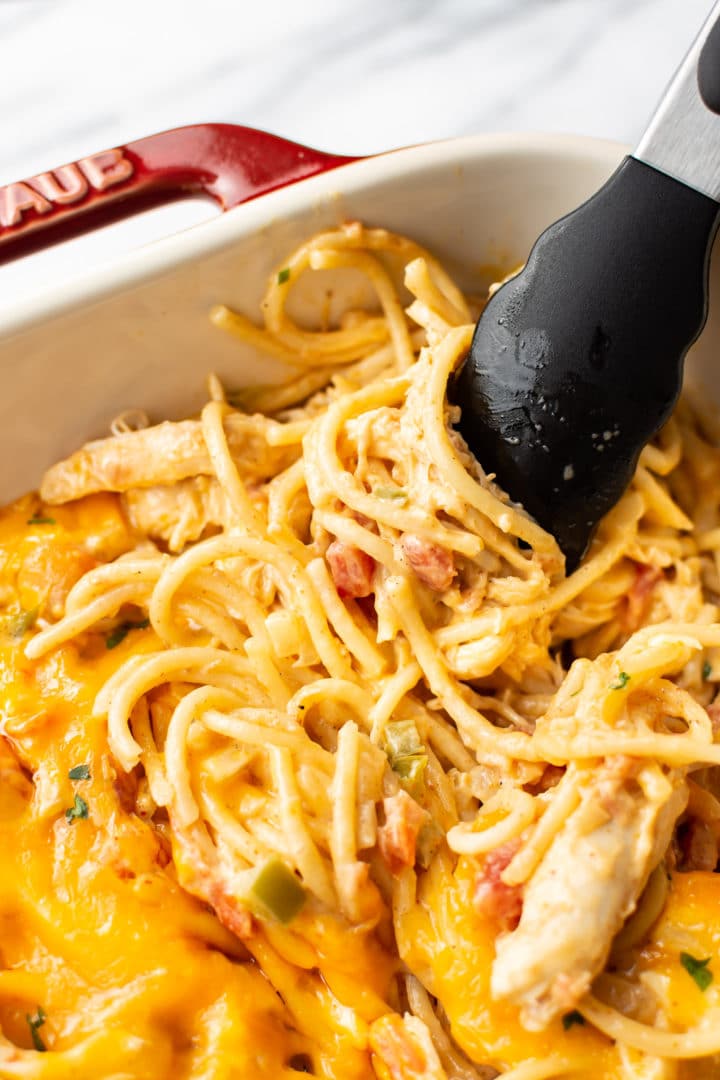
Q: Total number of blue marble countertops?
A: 0